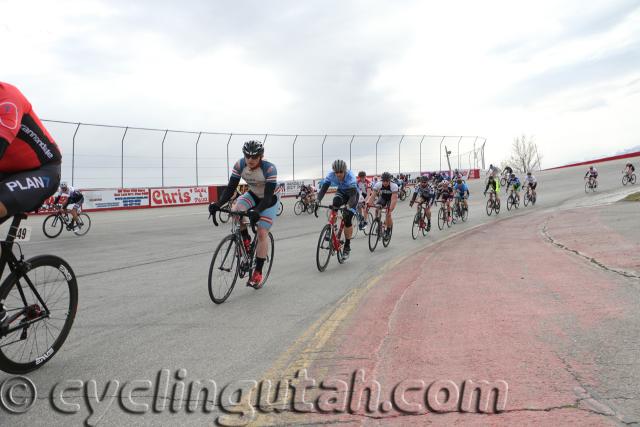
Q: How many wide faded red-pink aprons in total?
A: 1